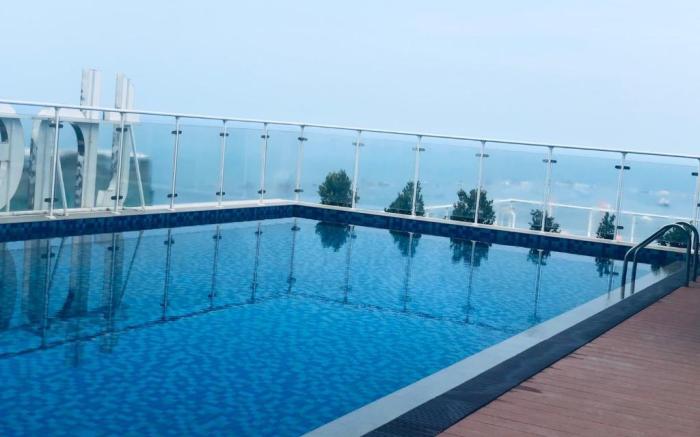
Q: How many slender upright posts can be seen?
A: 12